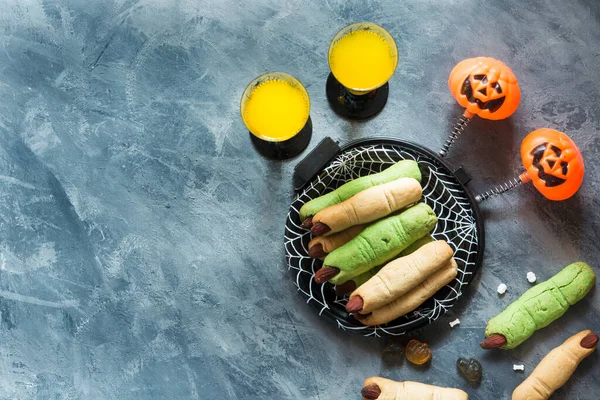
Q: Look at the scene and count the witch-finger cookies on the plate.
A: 7